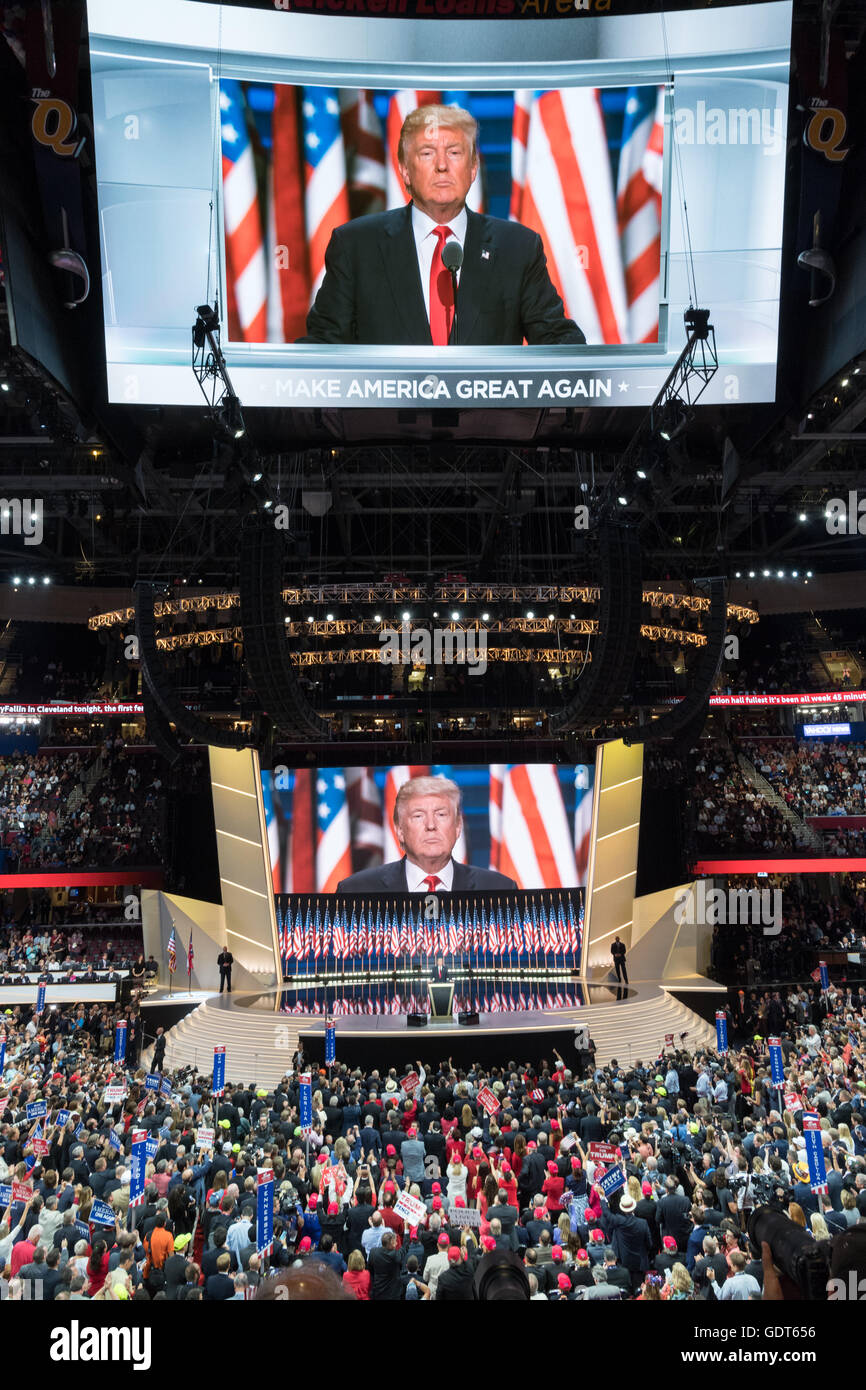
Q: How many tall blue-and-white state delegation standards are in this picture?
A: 12